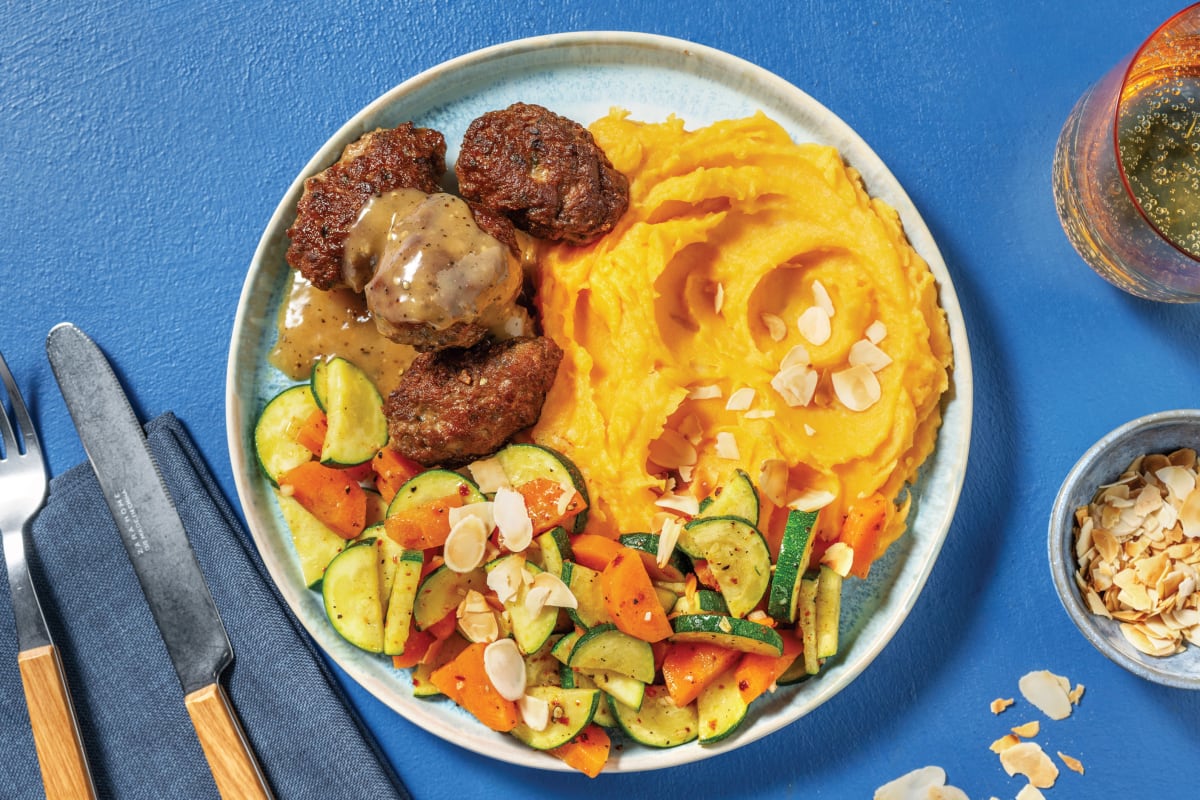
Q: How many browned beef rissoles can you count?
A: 4